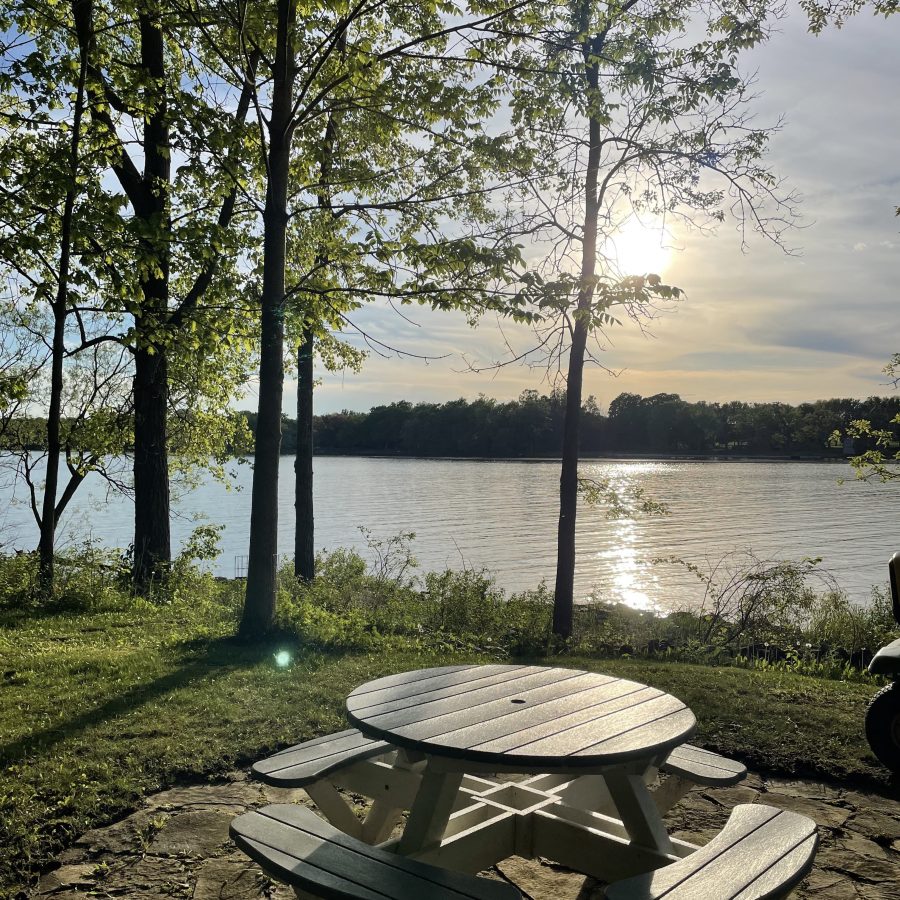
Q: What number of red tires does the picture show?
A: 0